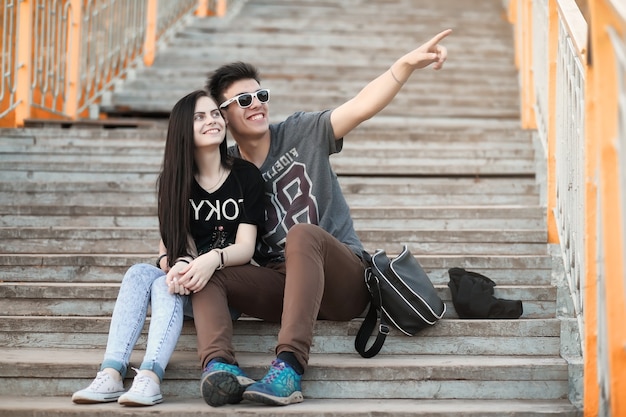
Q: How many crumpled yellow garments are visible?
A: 0